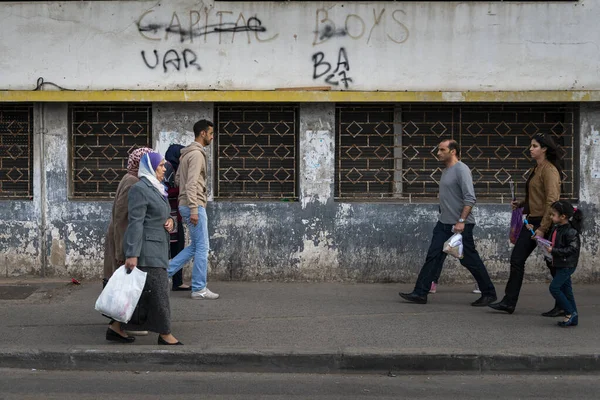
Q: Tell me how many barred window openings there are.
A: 4